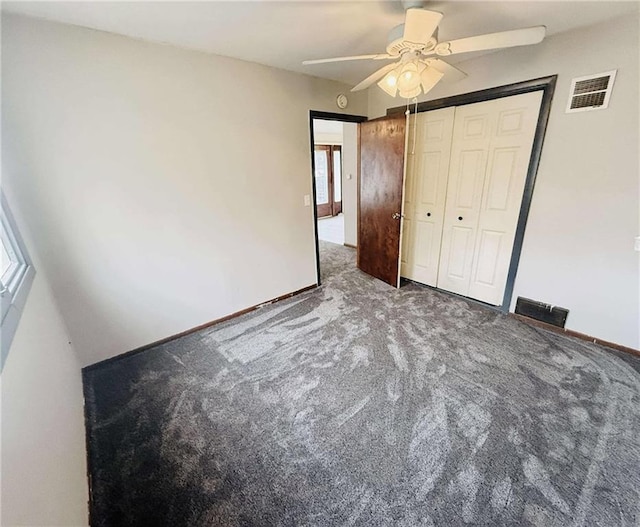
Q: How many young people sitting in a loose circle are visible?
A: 0